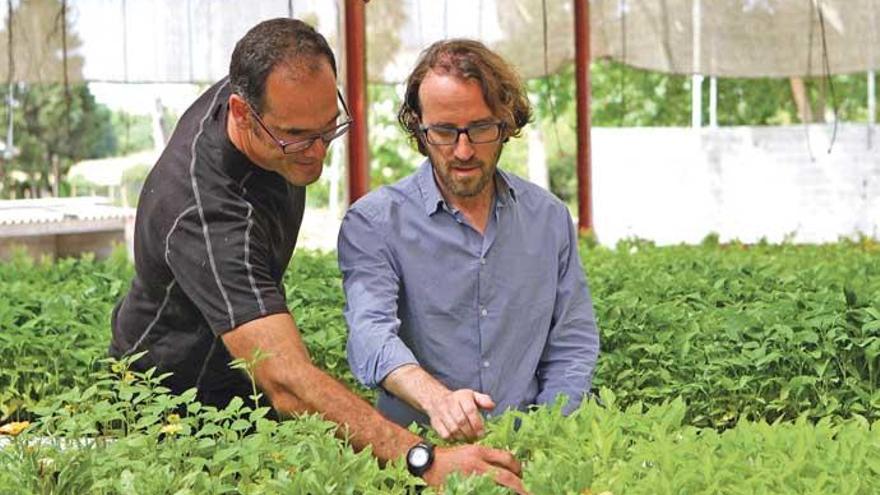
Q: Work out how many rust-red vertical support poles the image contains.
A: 2